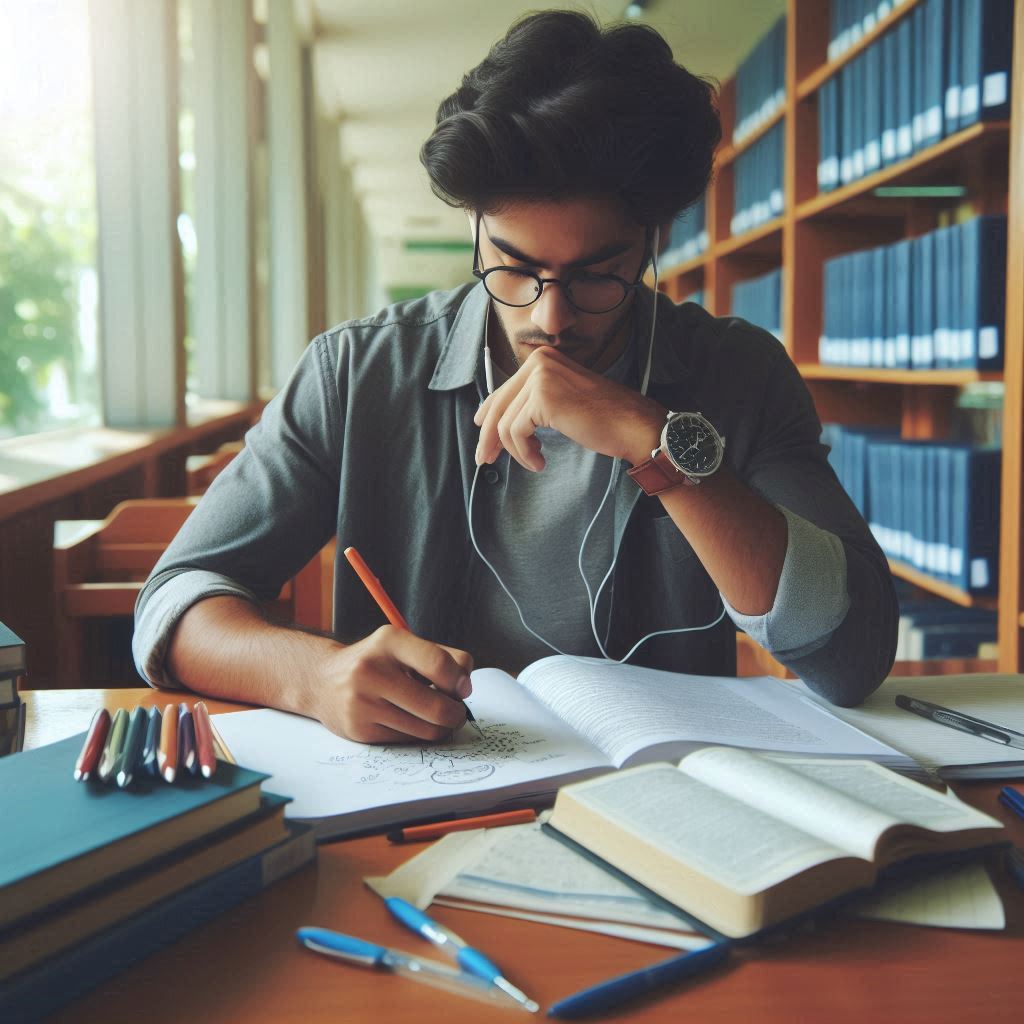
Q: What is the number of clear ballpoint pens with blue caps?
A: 2